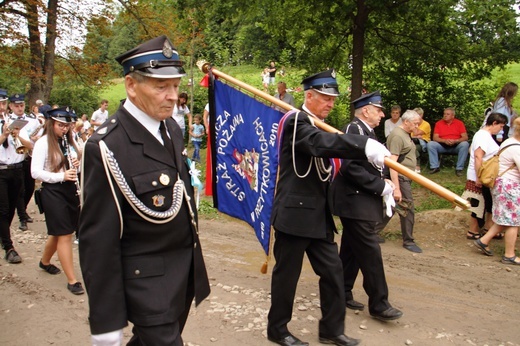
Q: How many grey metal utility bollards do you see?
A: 0